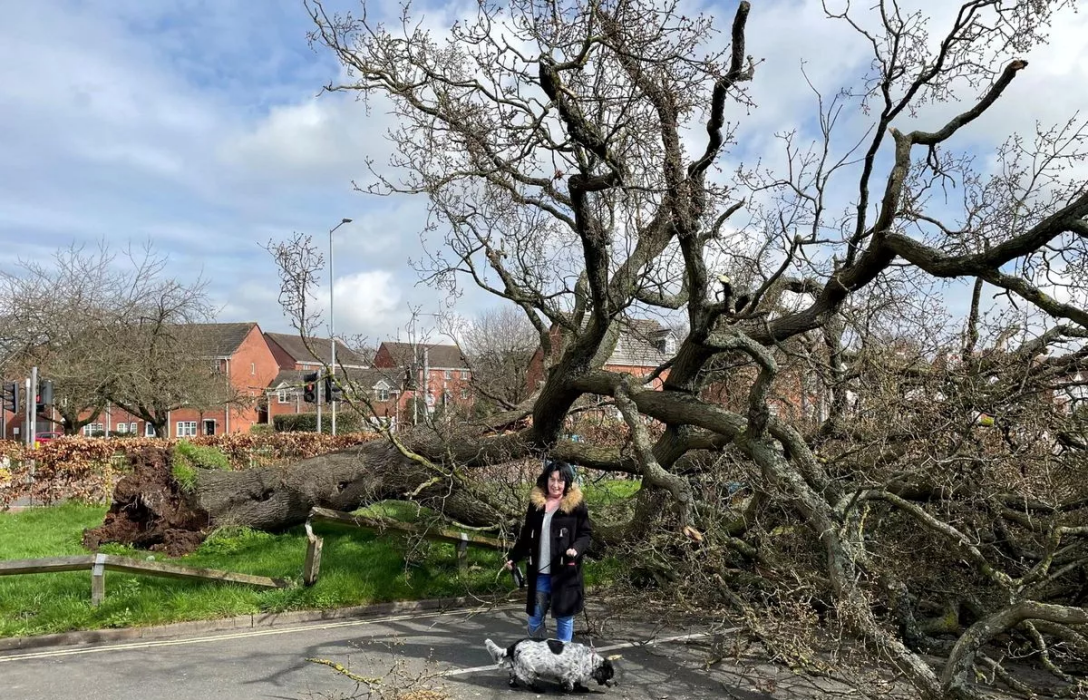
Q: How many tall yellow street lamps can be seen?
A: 0